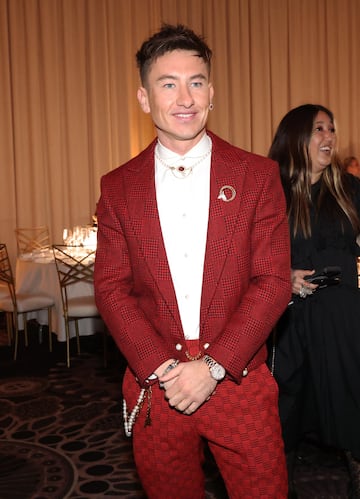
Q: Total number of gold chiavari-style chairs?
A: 3